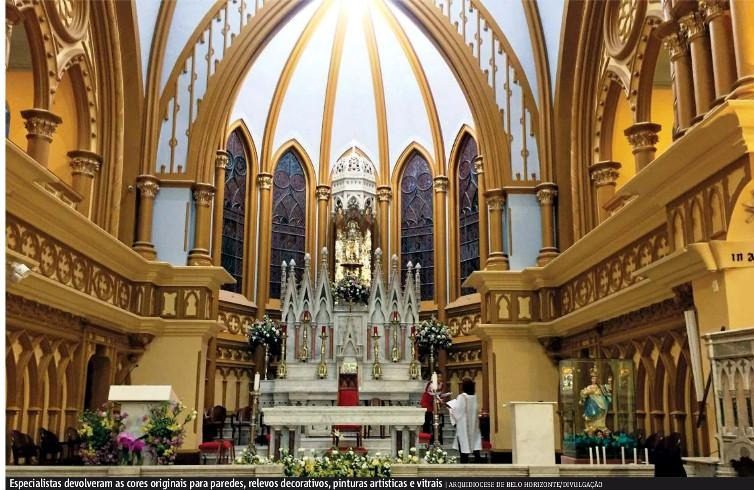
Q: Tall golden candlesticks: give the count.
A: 6